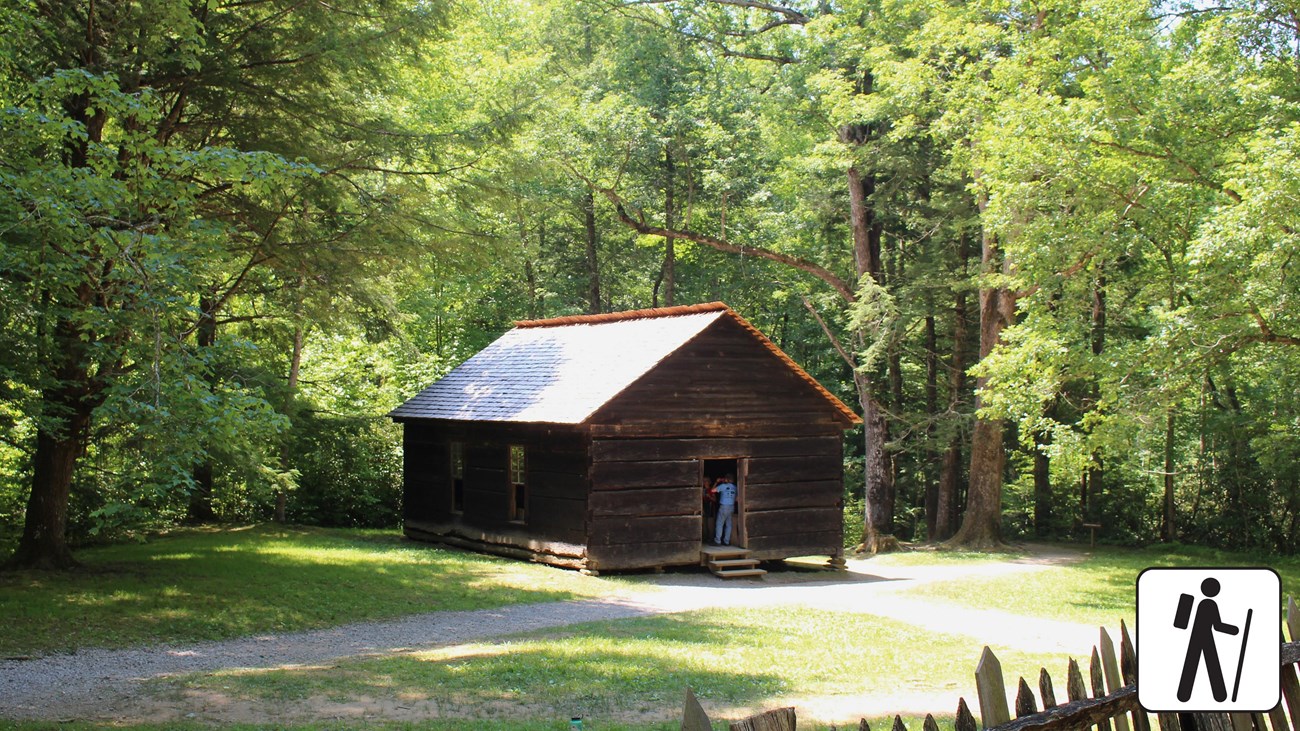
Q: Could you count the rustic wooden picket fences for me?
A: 1